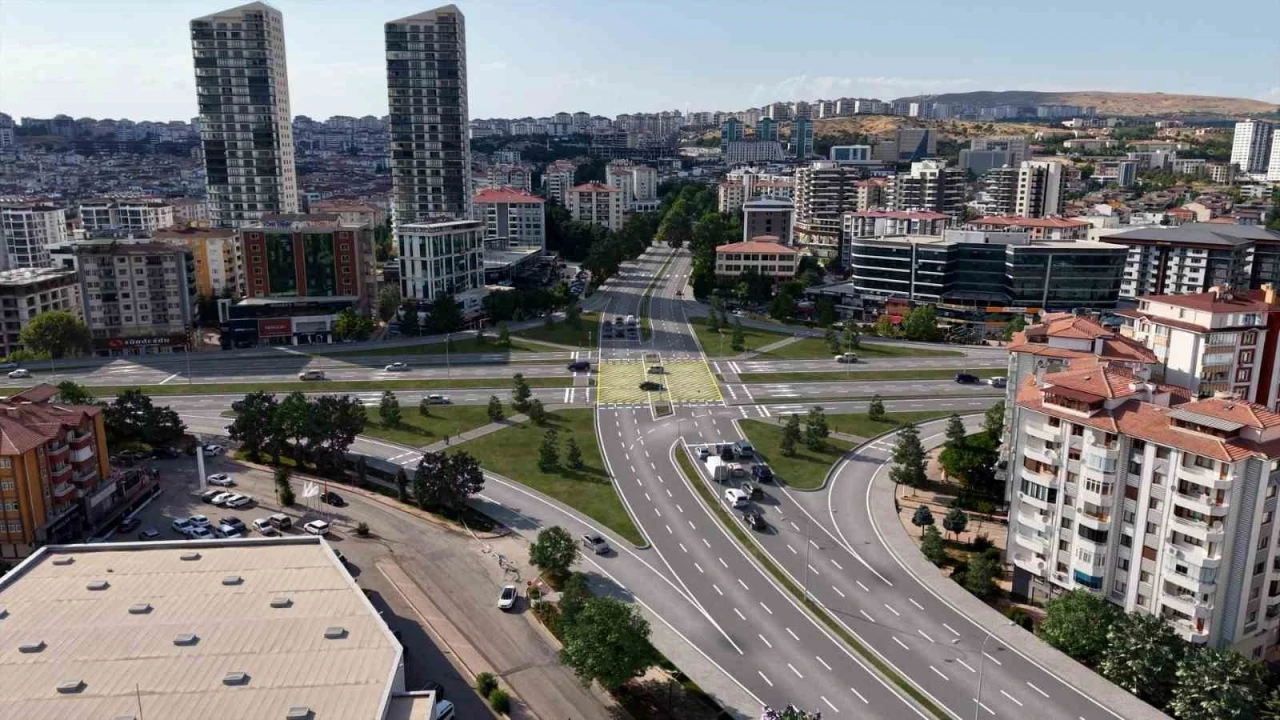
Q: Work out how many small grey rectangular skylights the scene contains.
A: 14